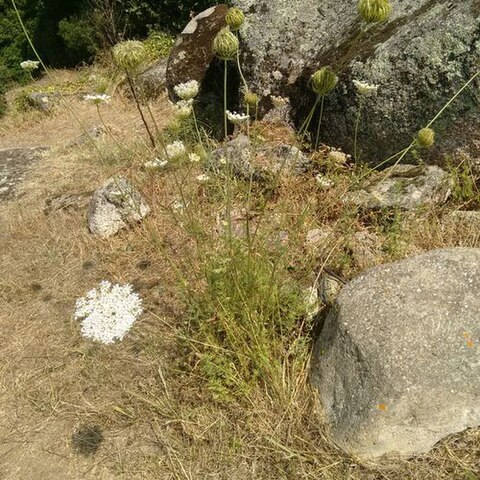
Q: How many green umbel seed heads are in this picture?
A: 7